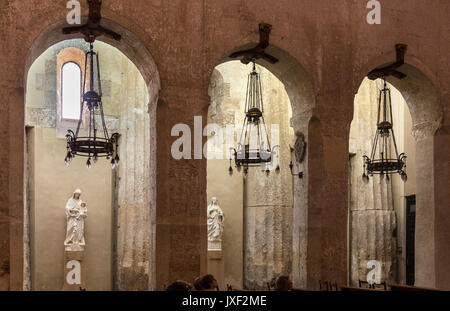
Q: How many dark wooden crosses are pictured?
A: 3